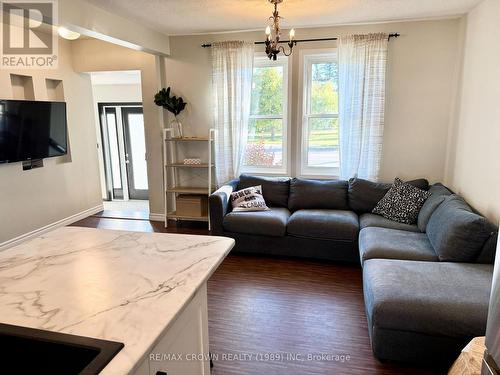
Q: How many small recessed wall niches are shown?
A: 2